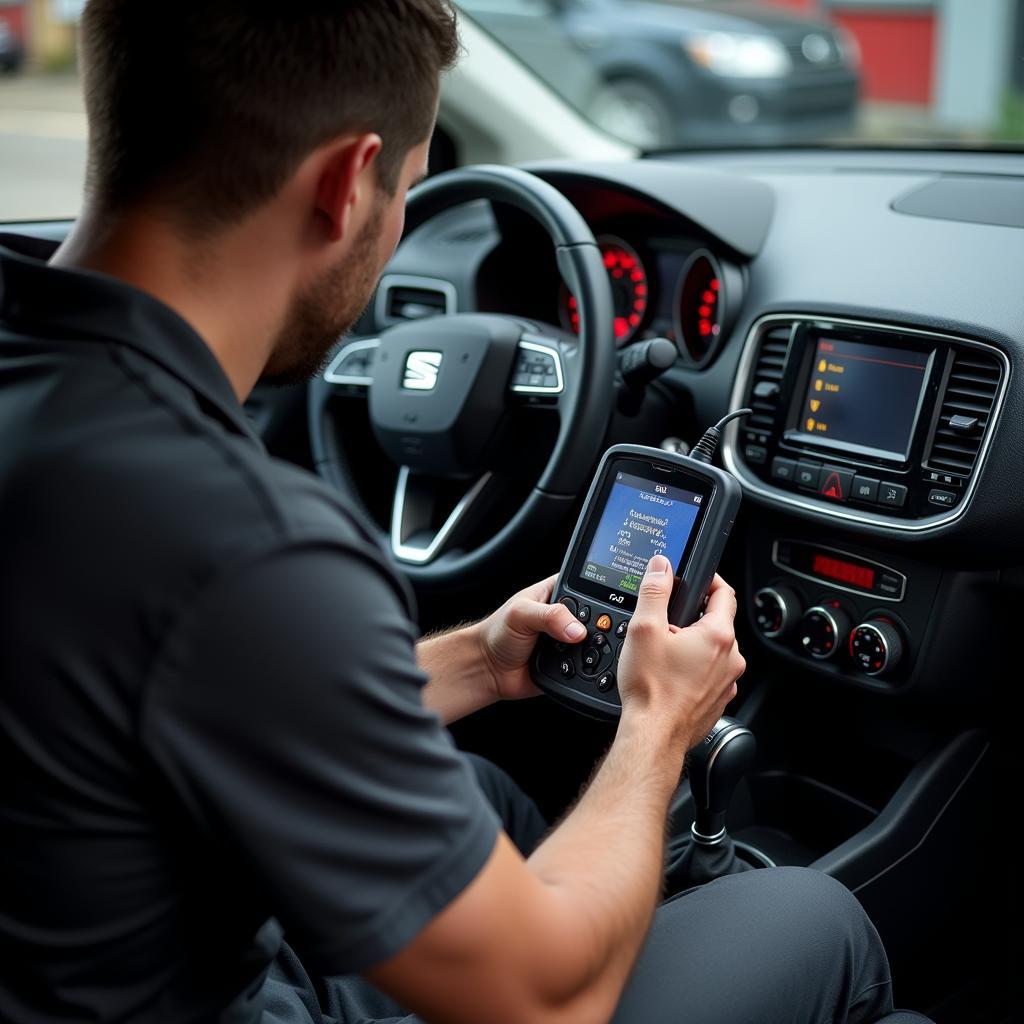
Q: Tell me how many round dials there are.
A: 5